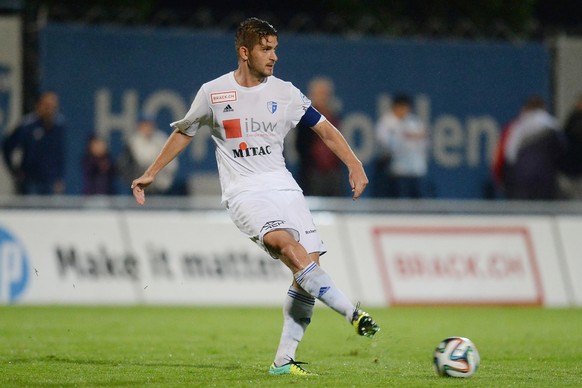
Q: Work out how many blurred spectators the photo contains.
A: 7